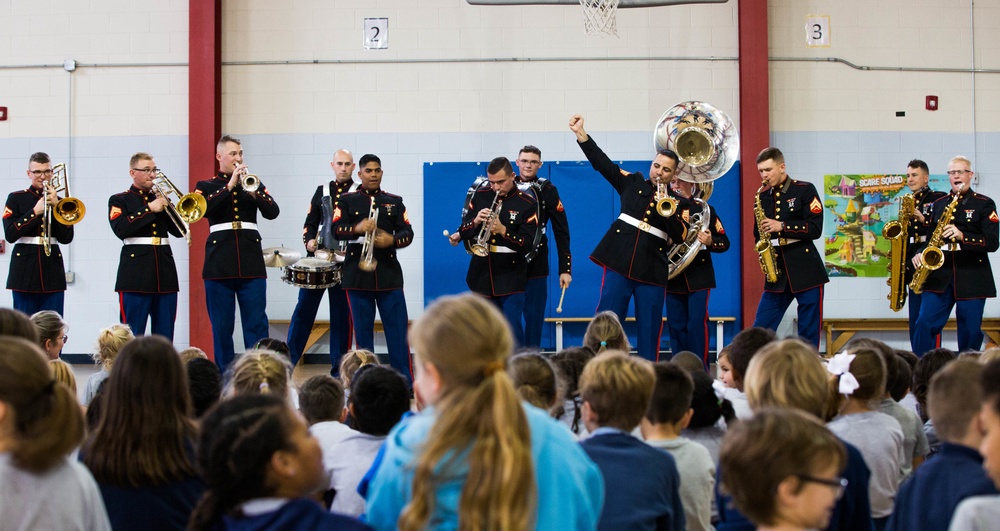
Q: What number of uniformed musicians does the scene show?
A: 12